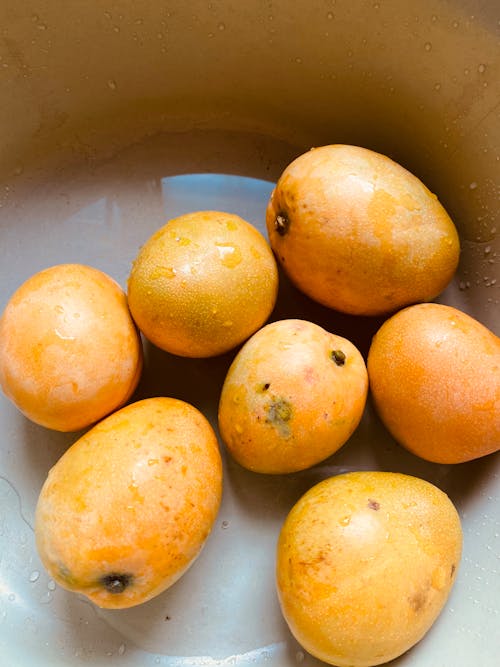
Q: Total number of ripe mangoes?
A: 7